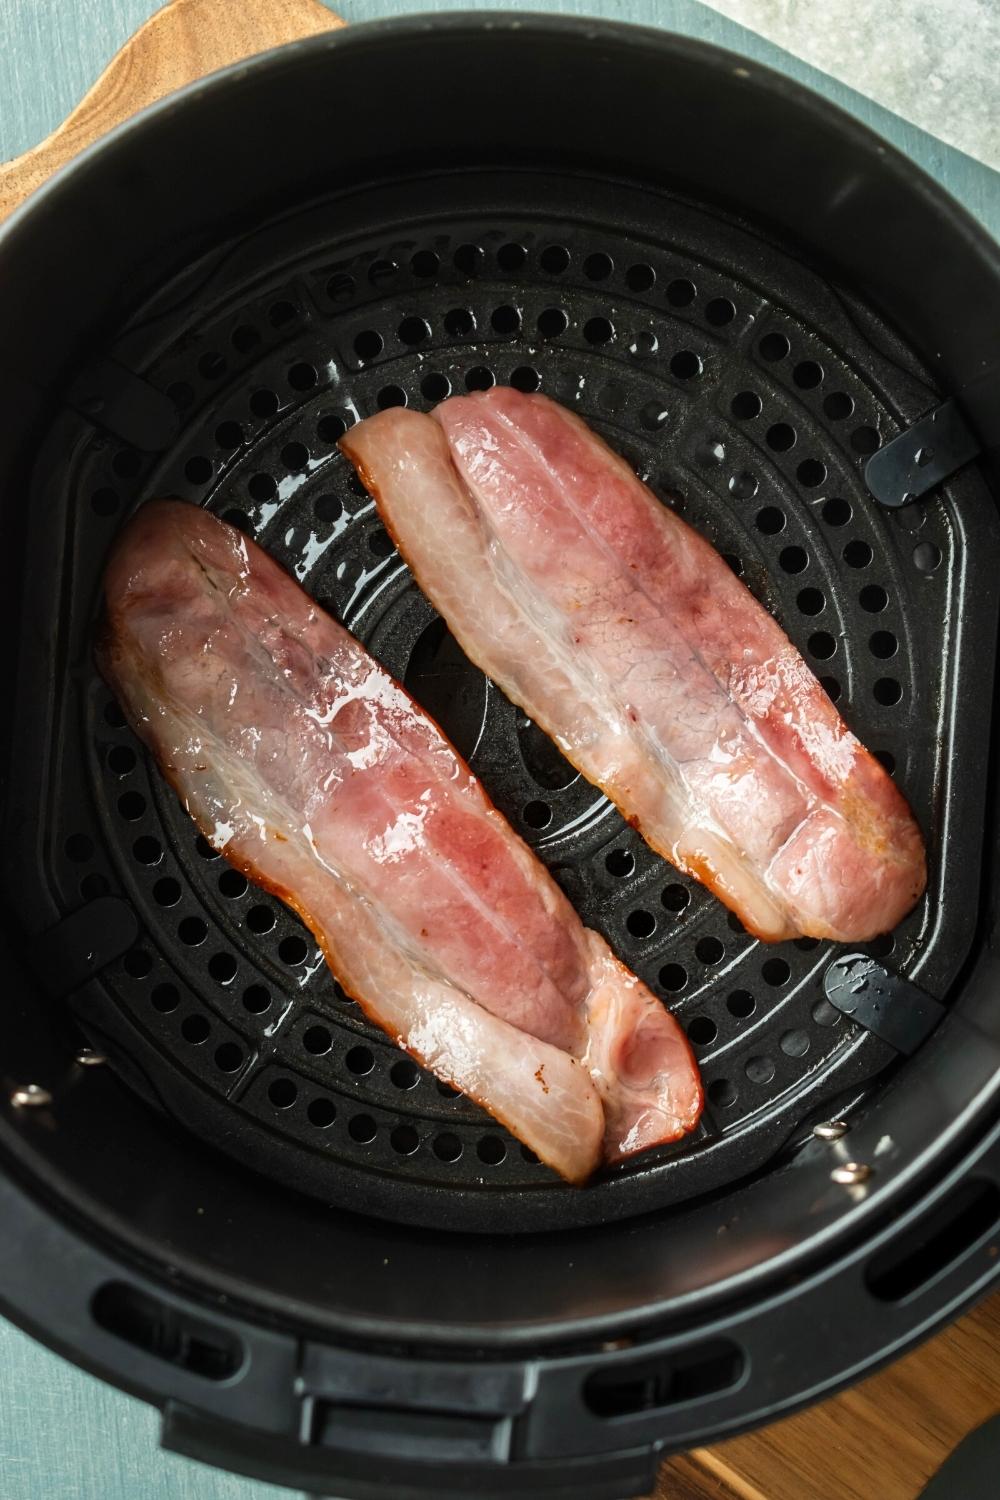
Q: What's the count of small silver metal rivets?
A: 4